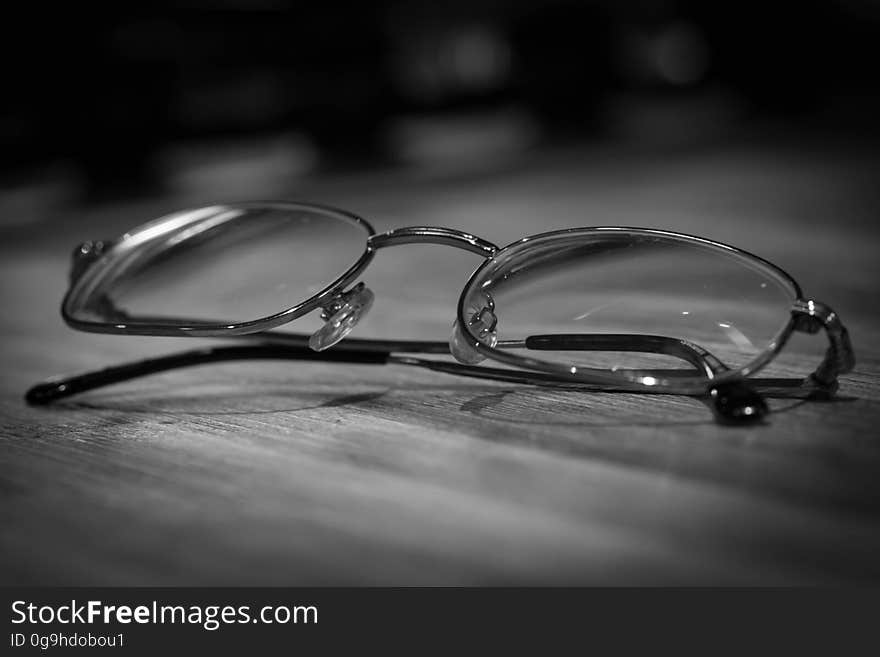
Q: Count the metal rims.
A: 2